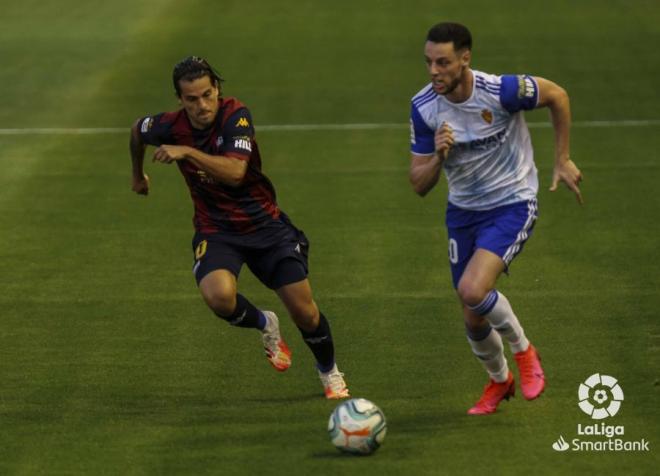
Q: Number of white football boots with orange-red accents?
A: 2